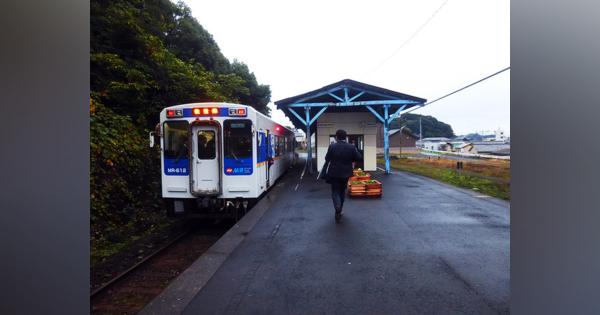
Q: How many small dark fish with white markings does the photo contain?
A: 0